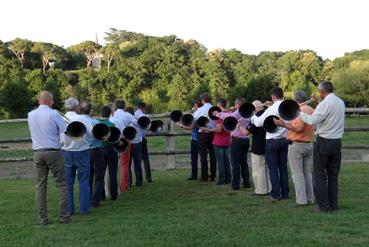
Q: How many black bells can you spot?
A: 15